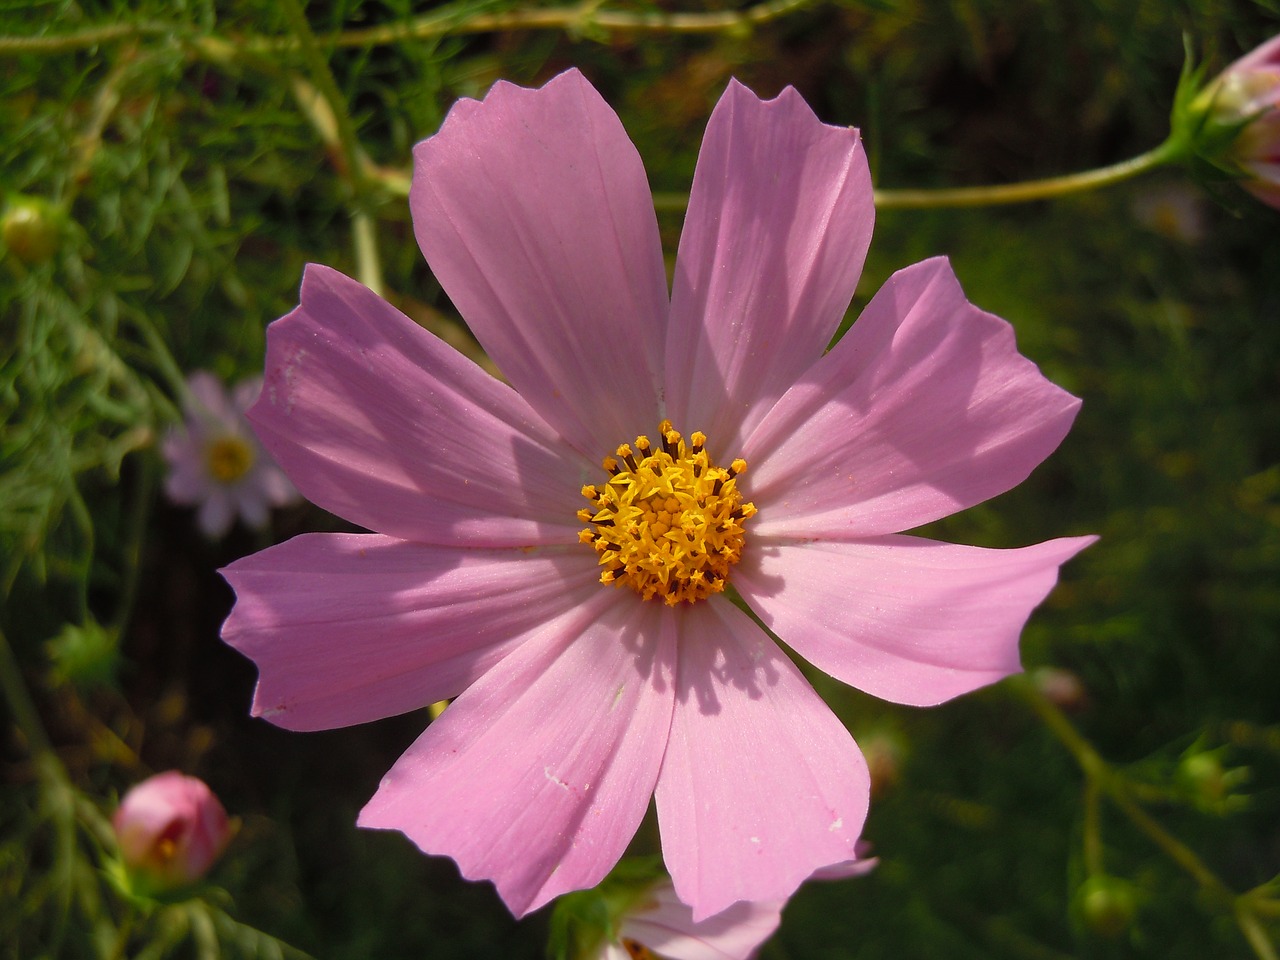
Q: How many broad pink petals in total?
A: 8